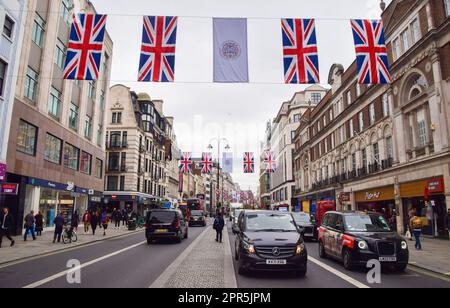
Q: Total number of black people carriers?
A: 2